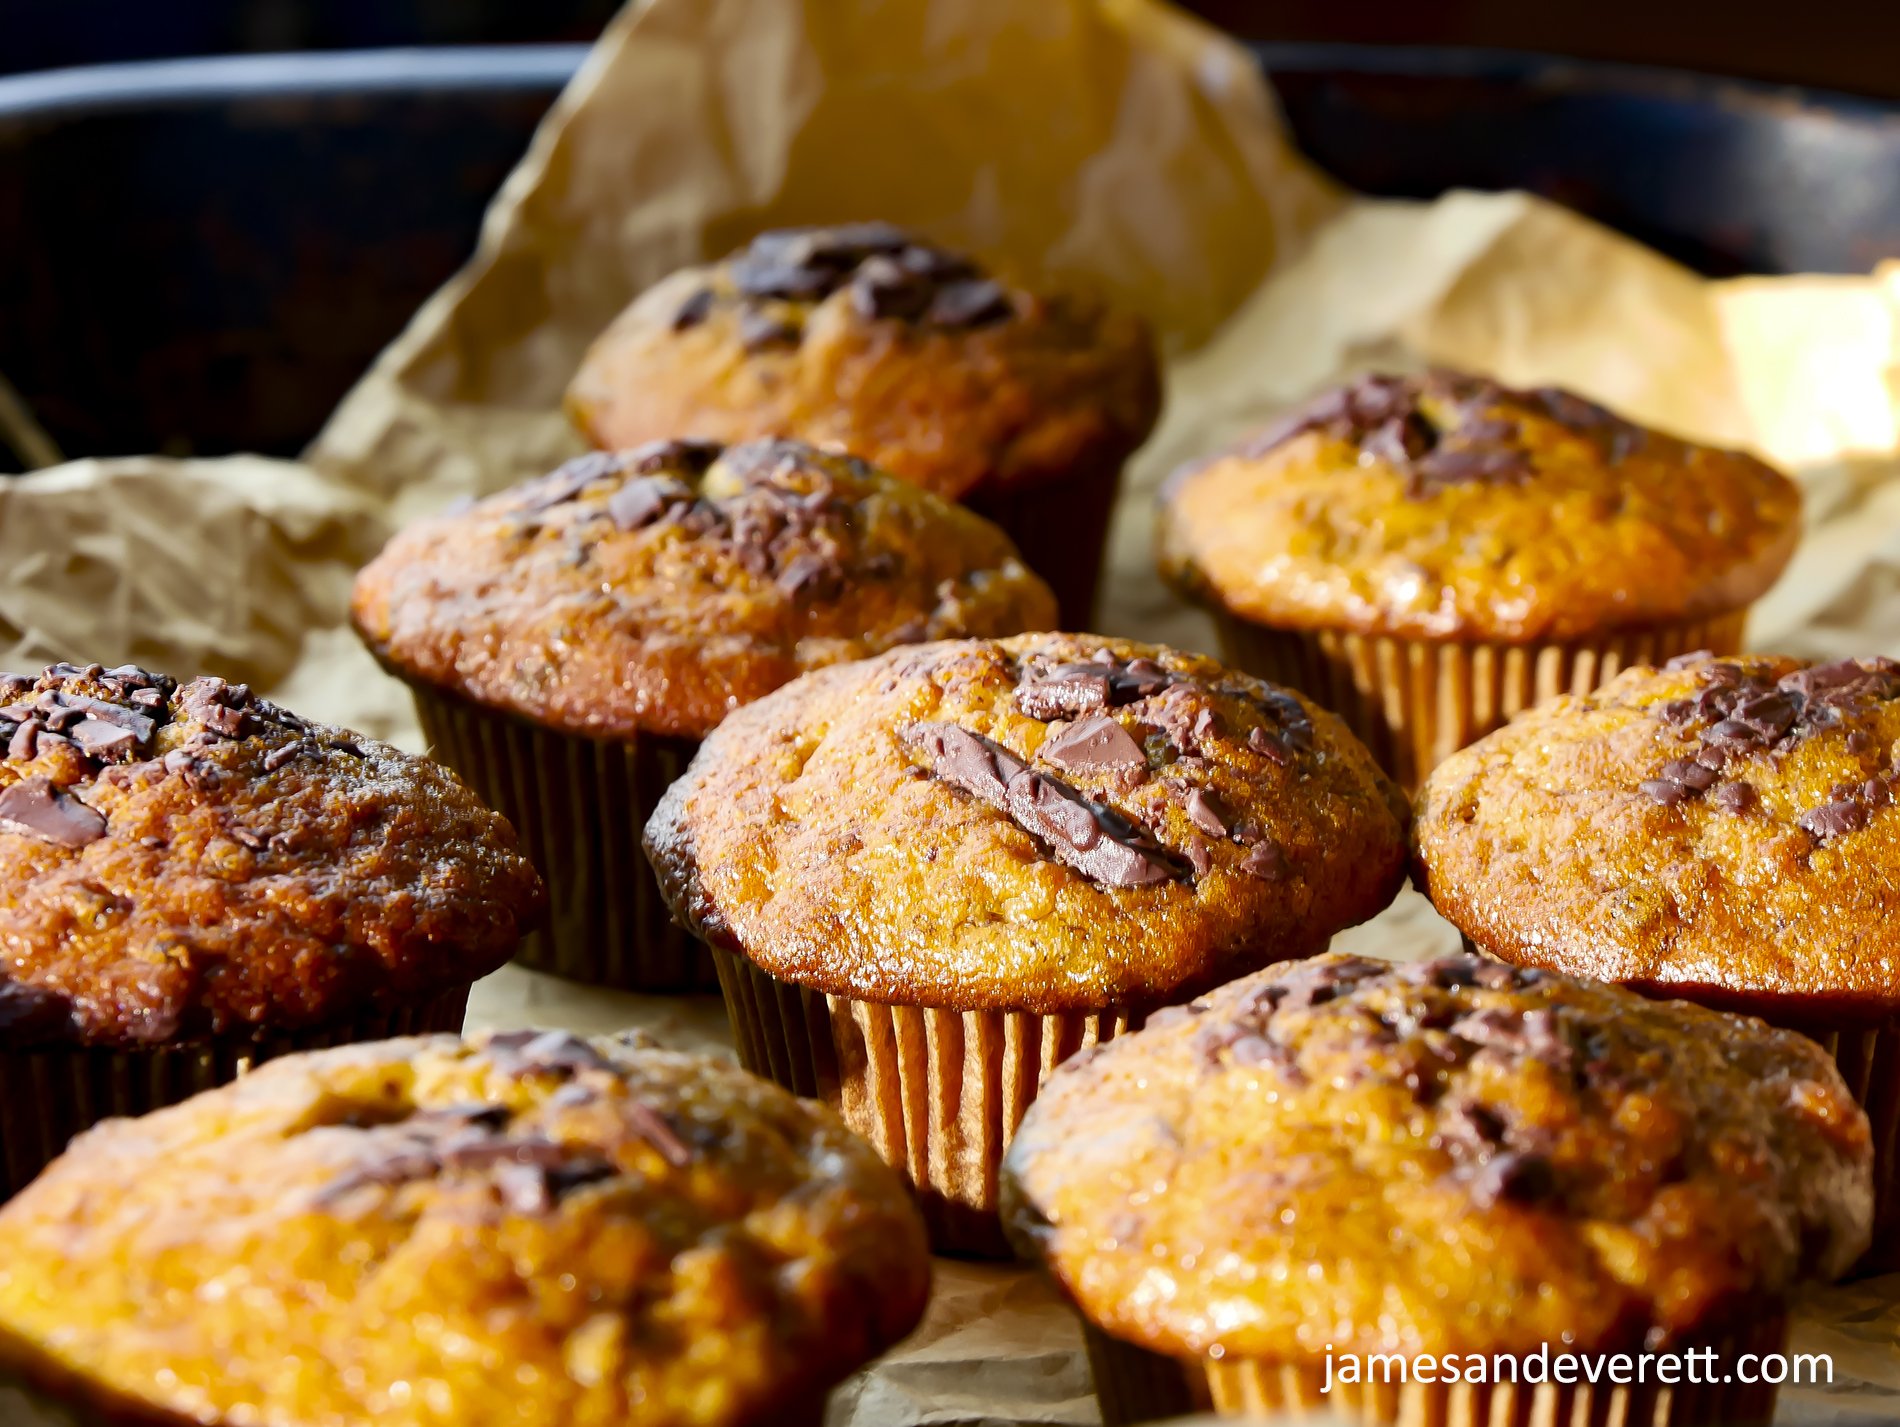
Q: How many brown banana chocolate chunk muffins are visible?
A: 8